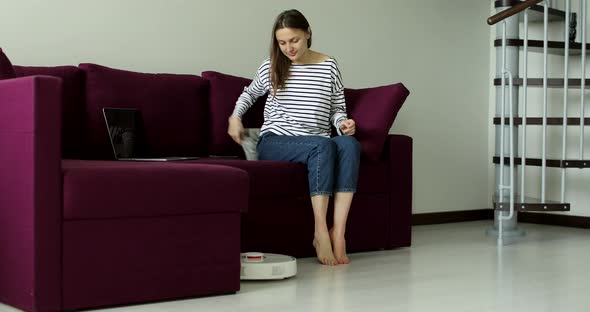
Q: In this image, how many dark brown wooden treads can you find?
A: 6